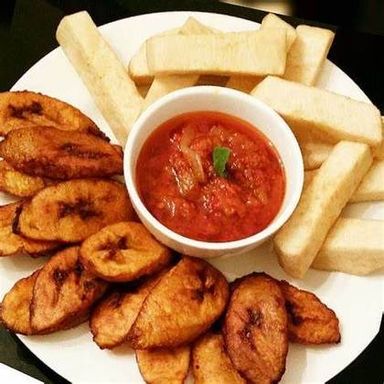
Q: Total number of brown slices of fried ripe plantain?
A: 14